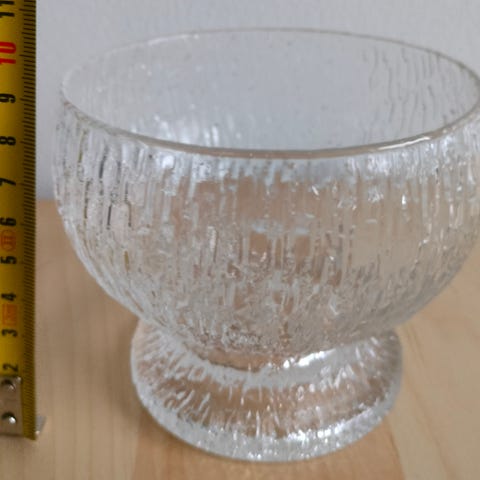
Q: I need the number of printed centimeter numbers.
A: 10